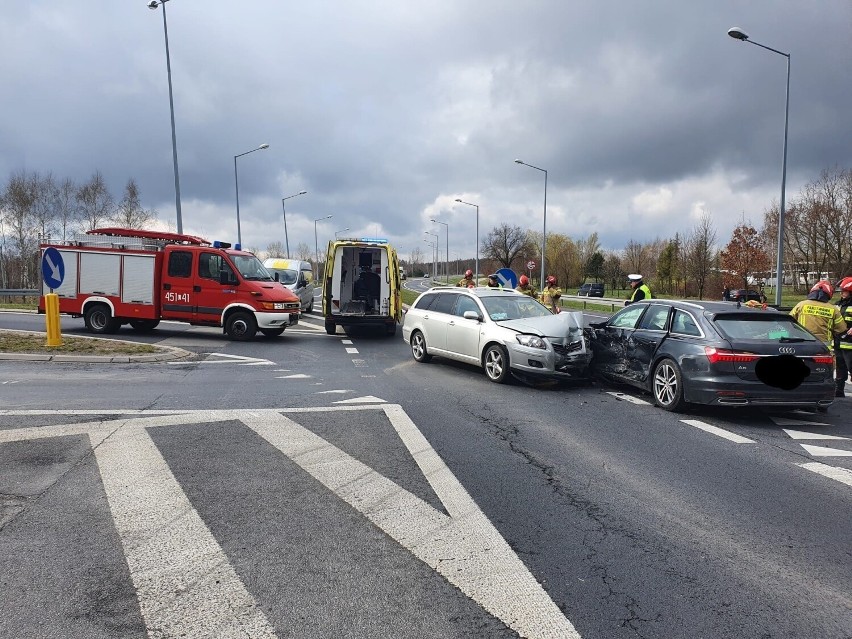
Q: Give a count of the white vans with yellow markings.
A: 1